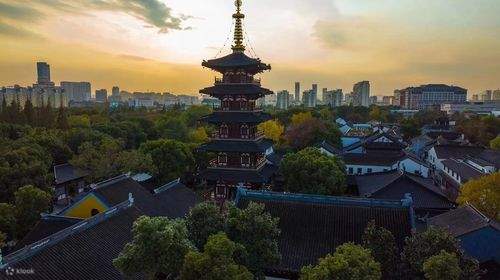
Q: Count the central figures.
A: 1